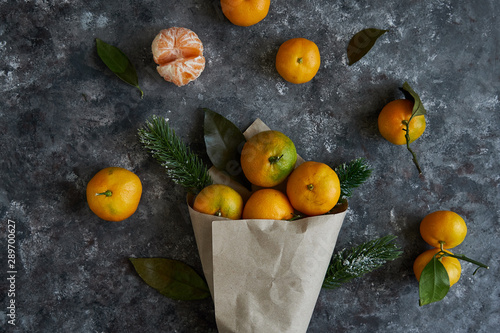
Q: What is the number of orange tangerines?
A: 11